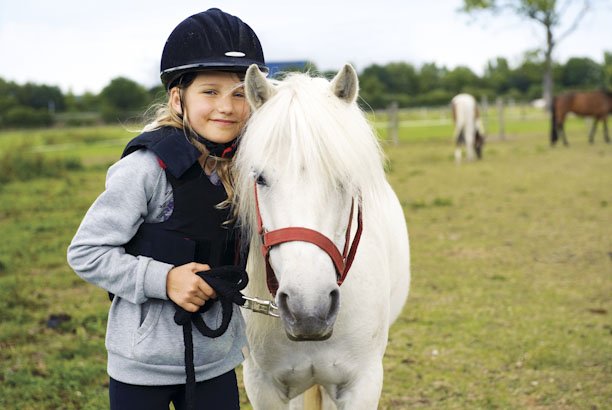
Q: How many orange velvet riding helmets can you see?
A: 0